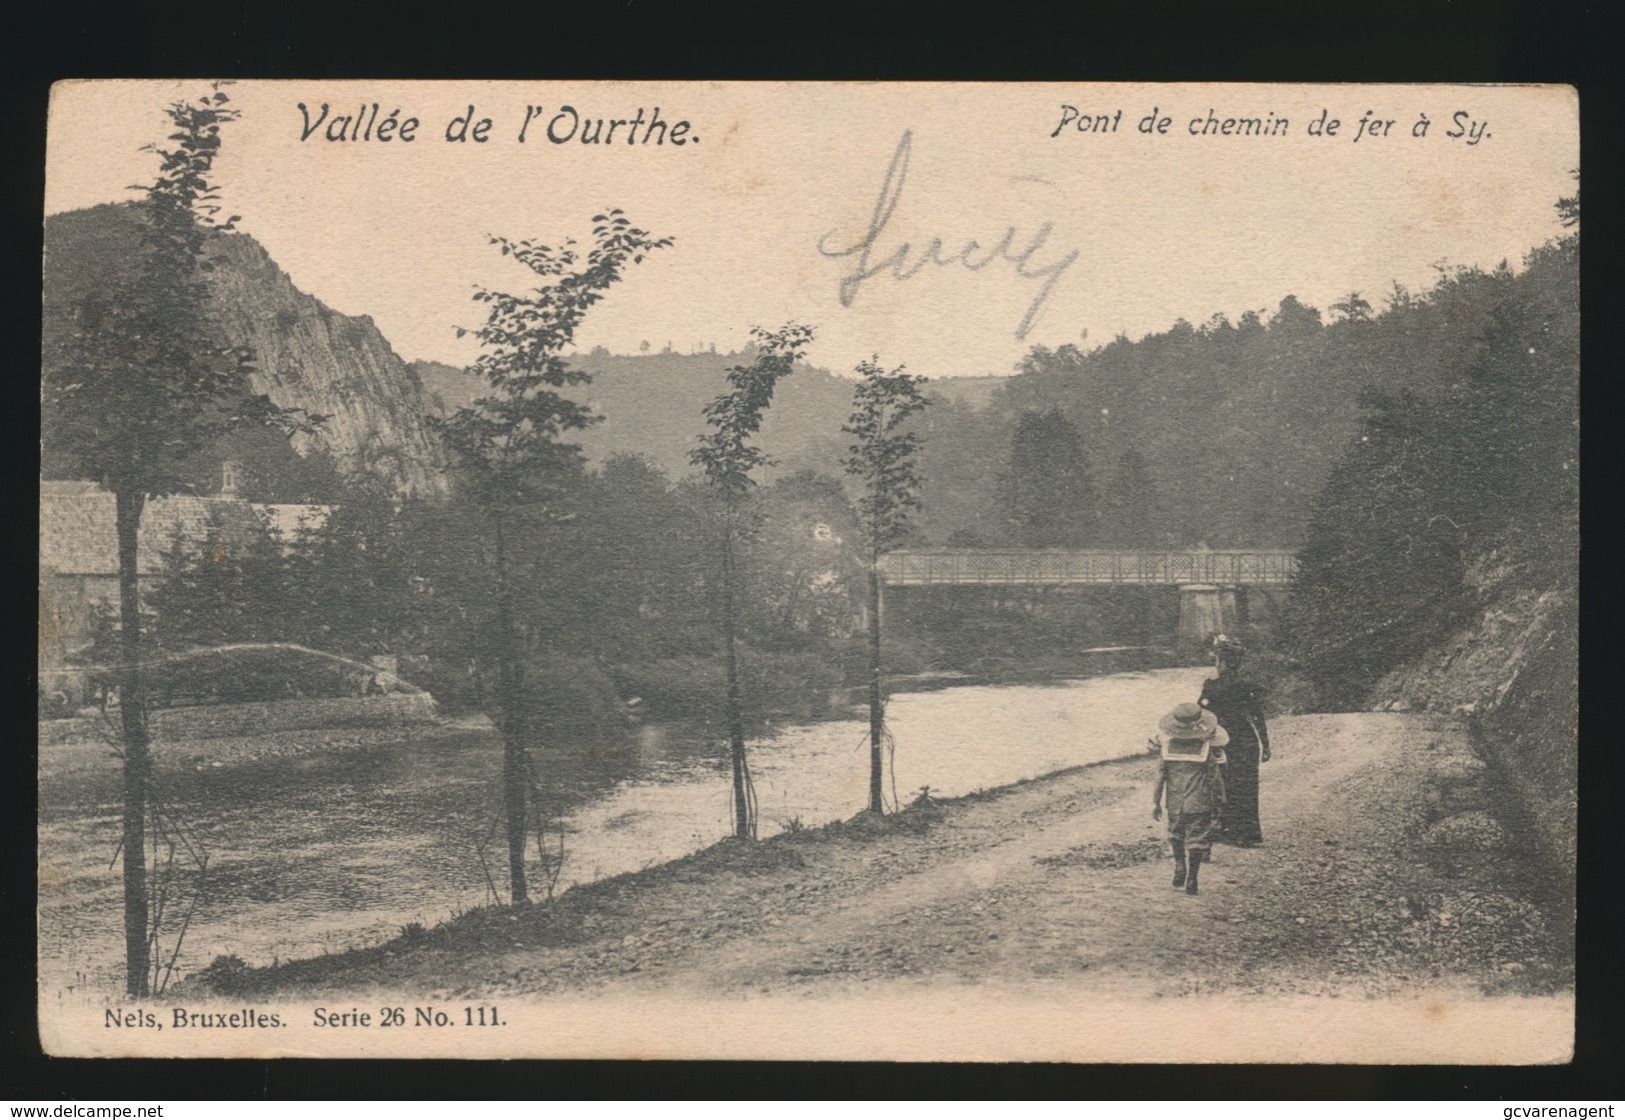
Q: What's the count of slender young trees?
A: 4